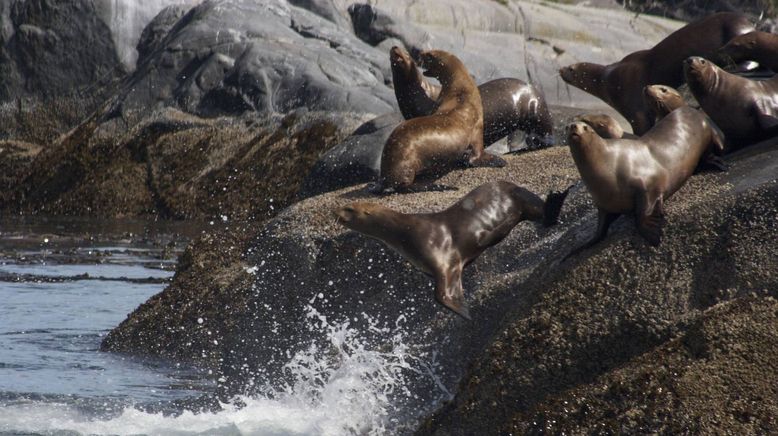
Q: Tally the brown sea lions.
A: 9